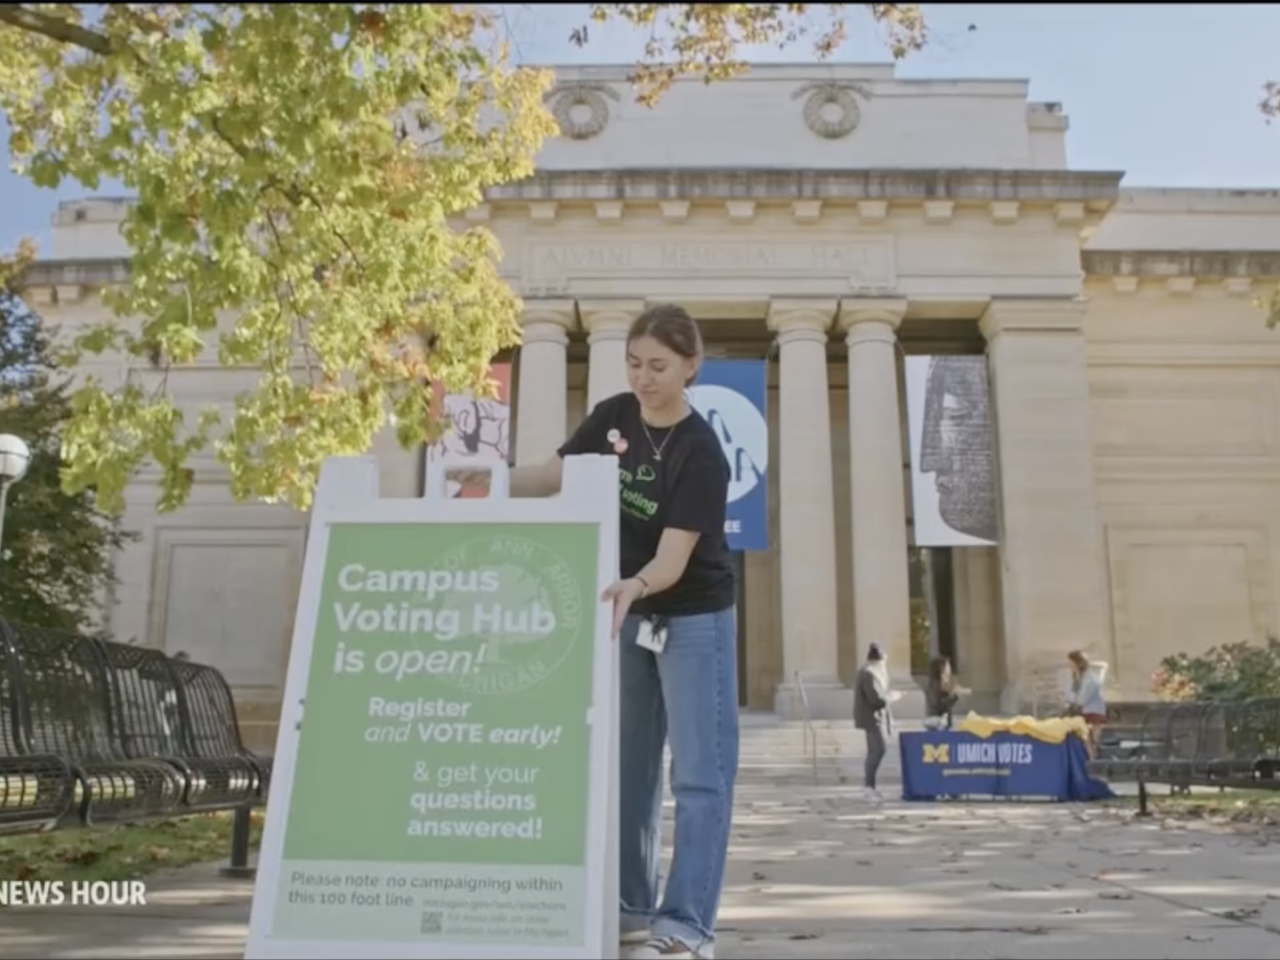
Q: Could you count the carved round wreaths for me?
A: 2